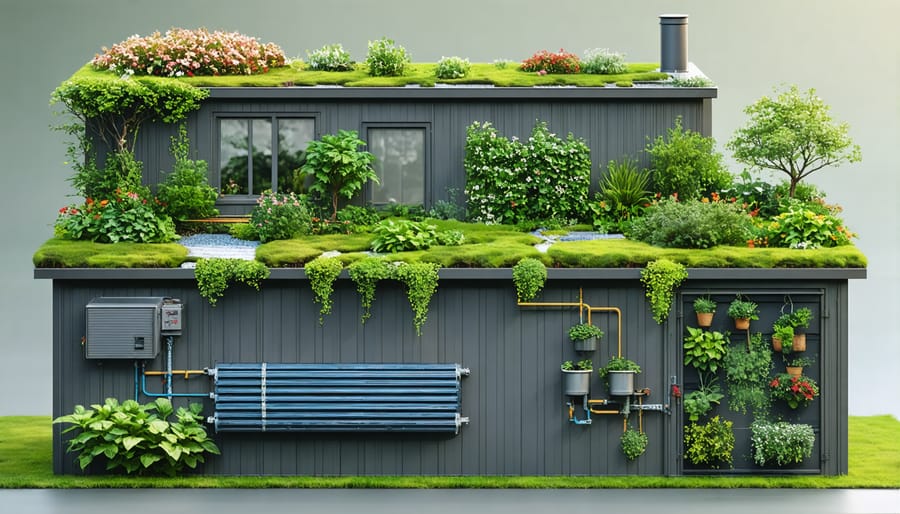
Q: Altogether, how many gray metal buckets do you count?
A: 3